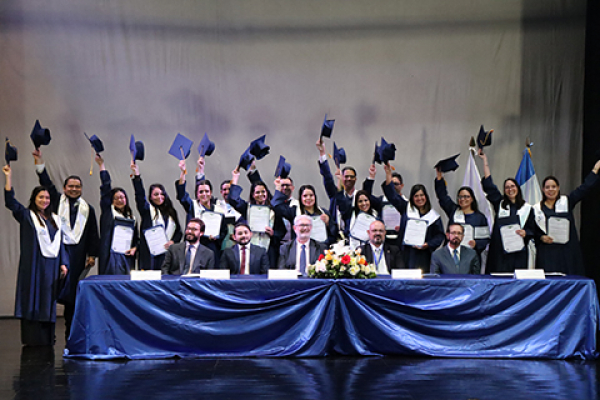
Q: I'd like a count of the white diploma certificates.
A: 11